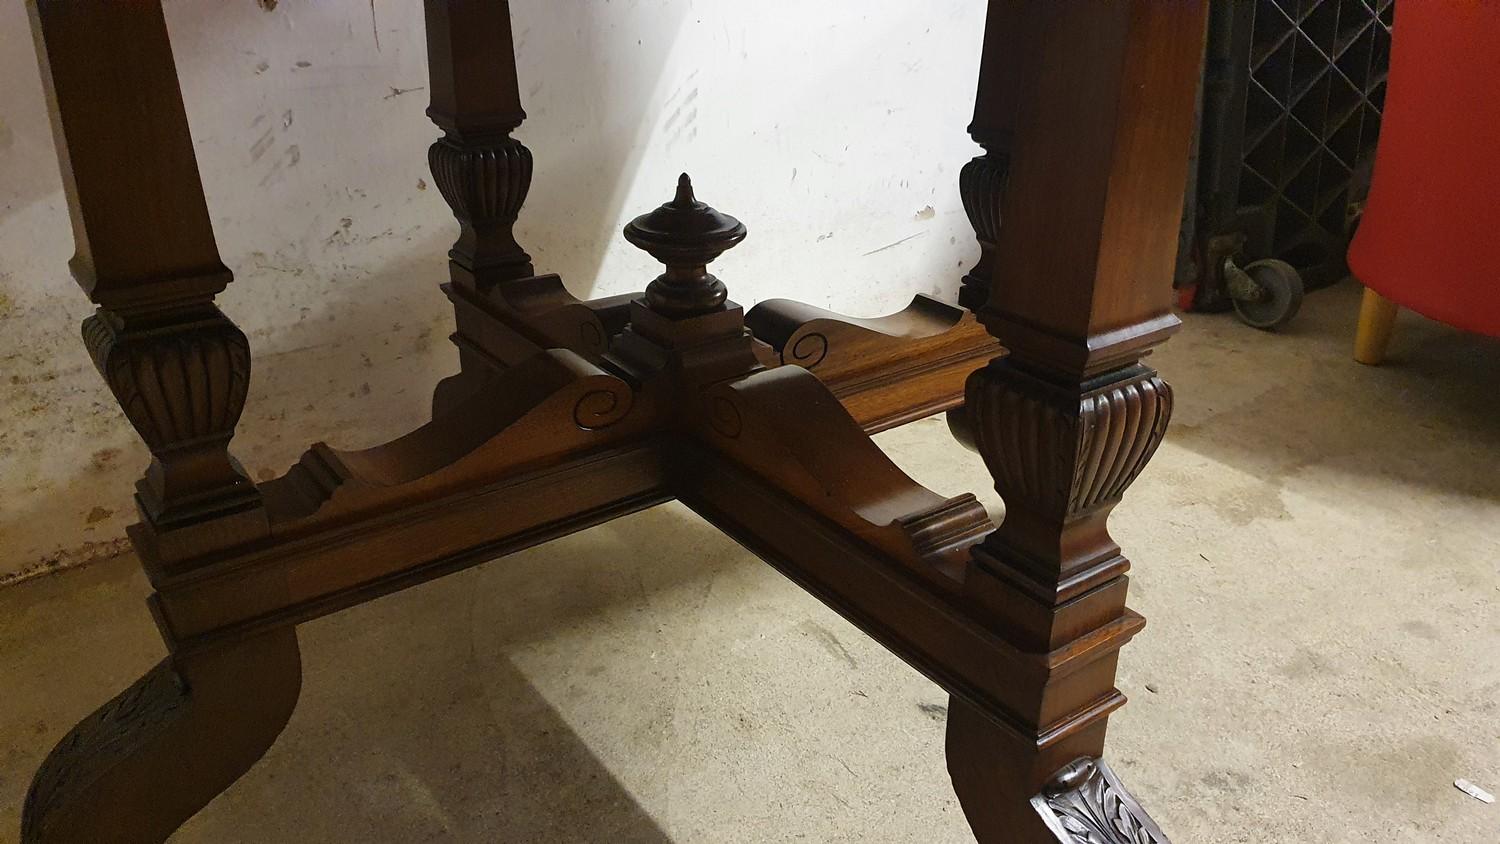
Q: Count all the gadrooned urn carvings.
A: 4